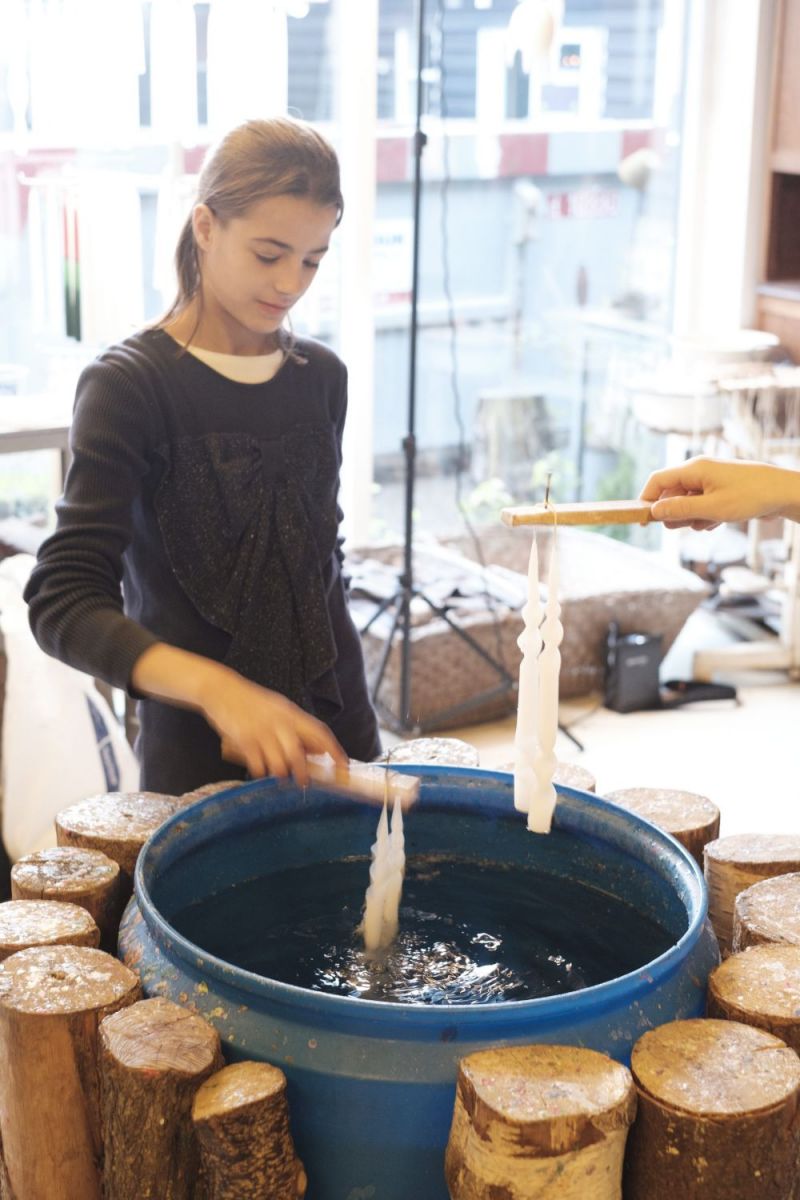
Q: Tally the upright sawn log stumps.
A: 15